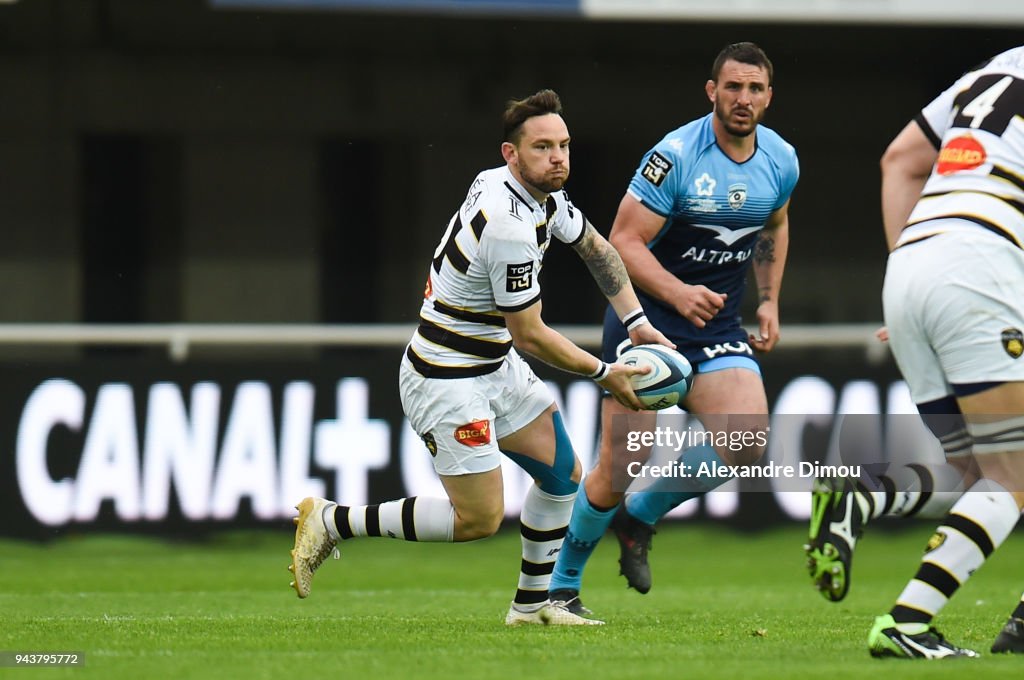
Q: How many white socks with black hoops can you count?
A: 4